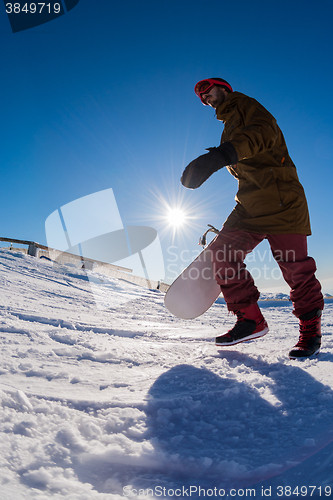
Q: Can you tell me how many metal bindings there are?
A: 1